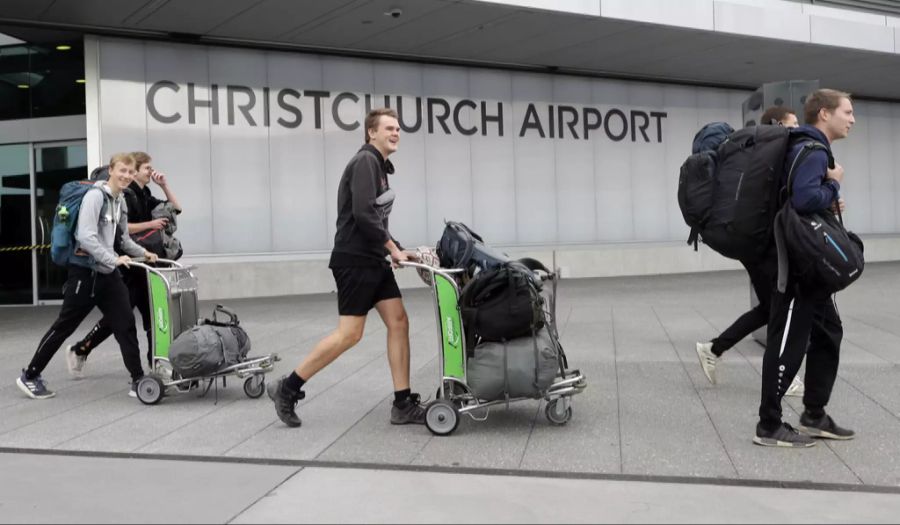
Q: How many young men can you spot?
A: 5